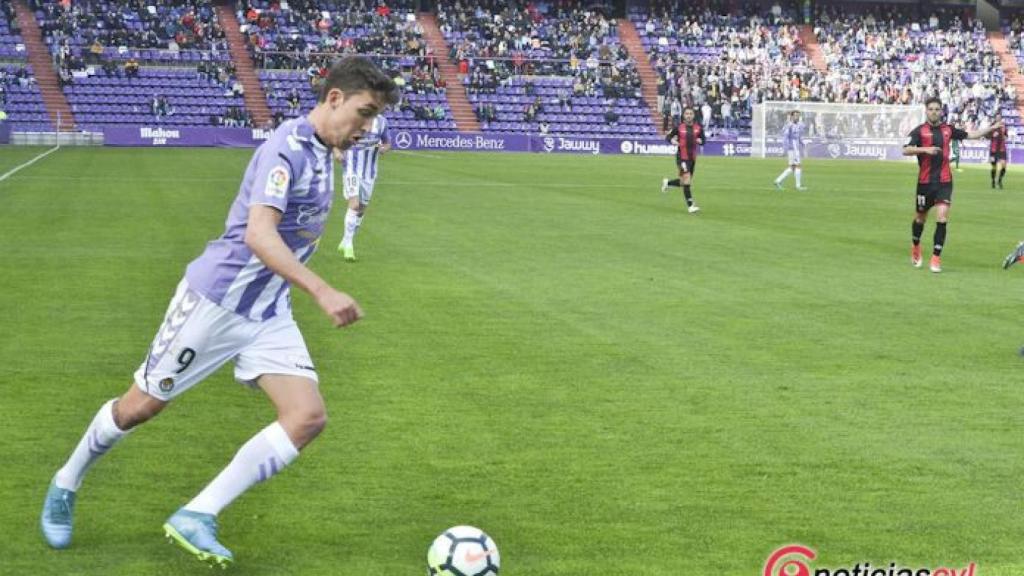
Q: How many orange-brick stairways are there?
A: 6